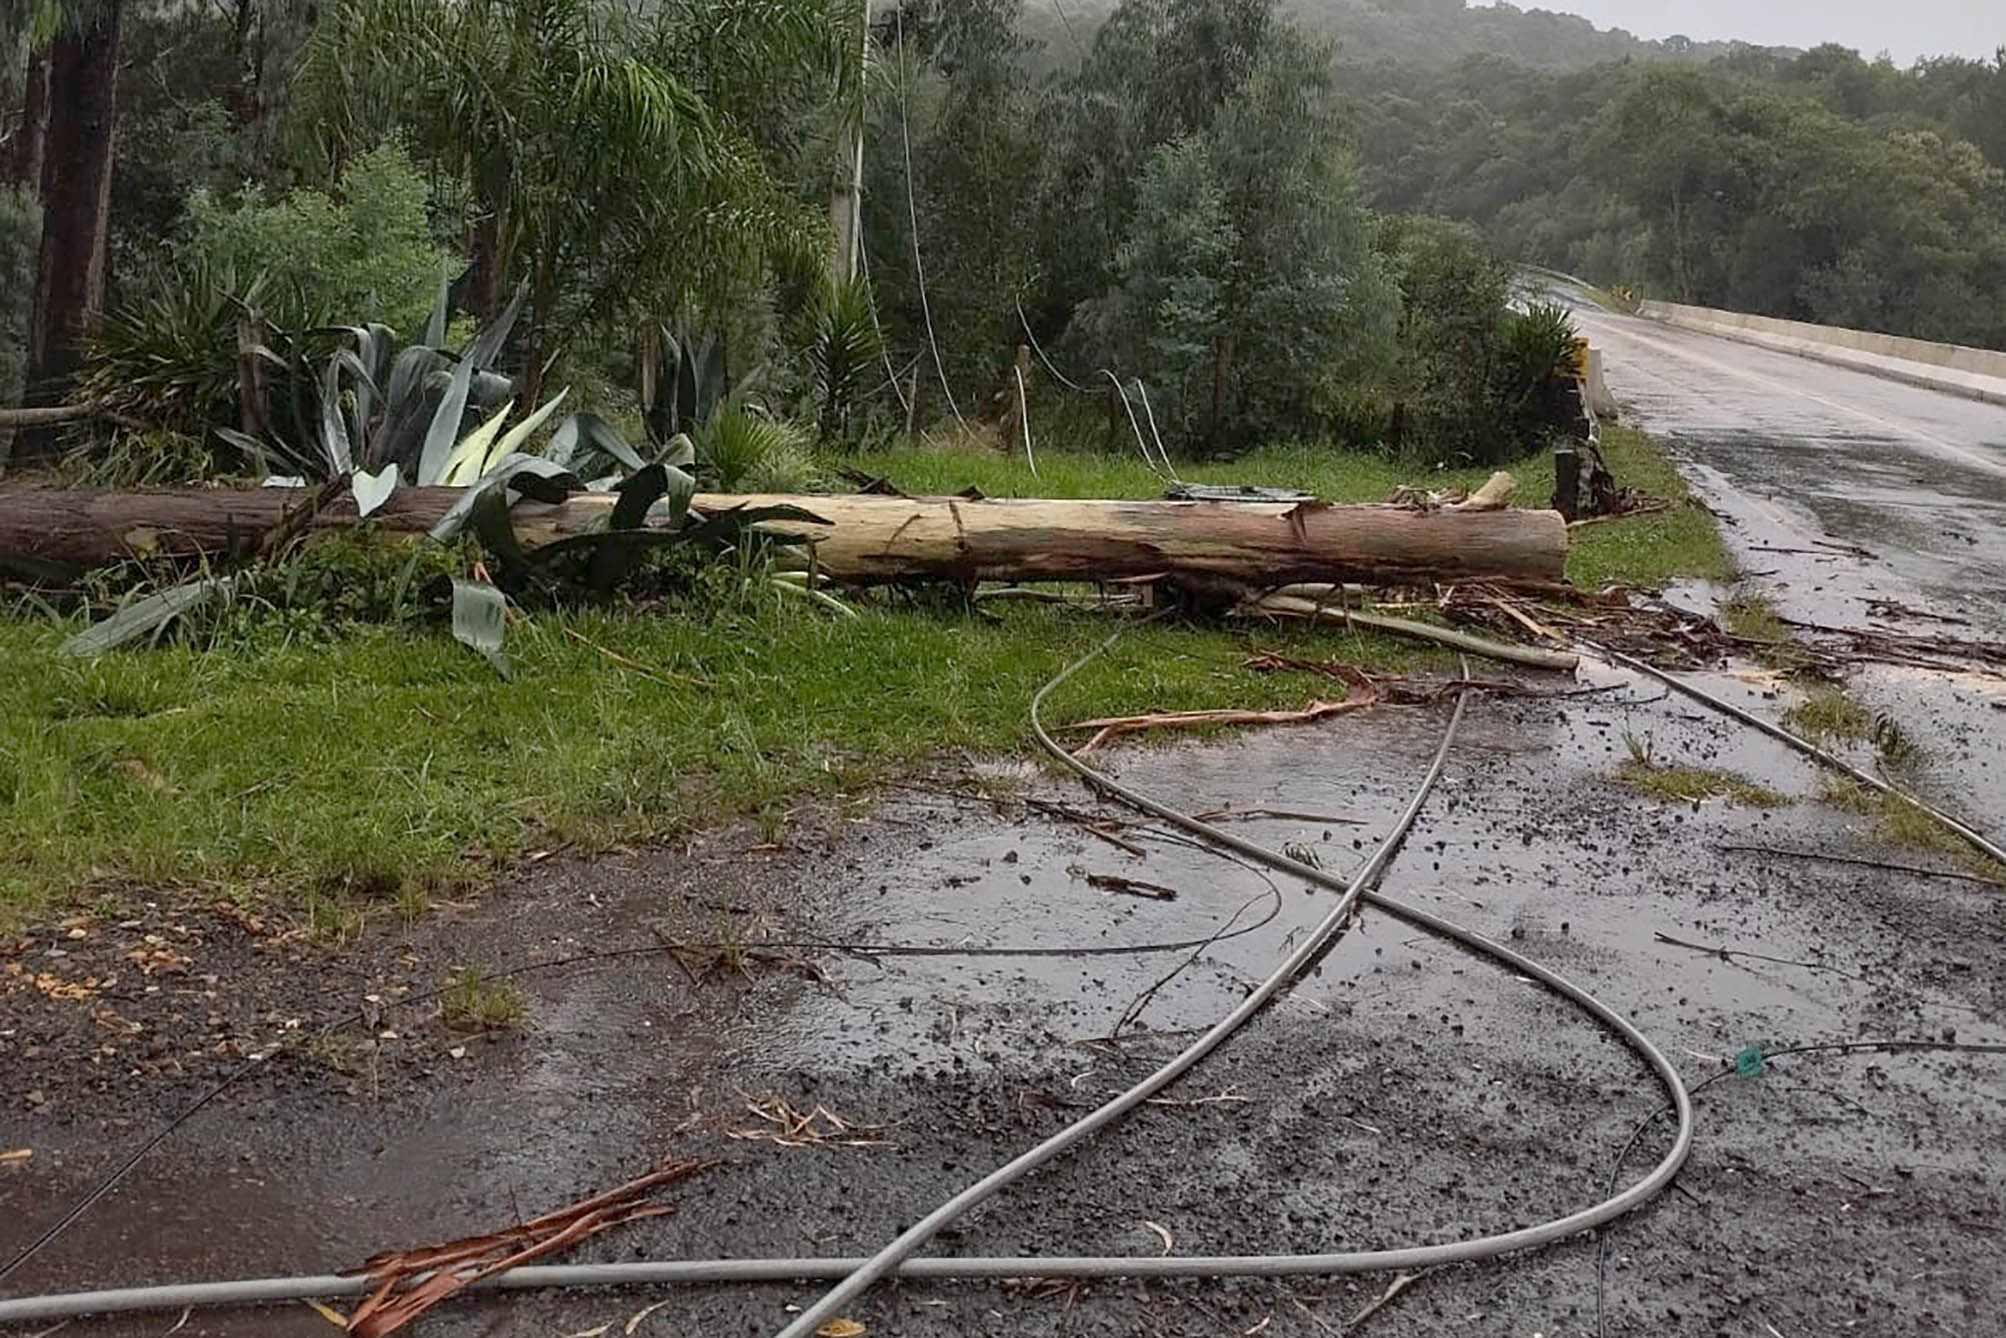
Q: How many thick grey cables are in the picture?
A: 3